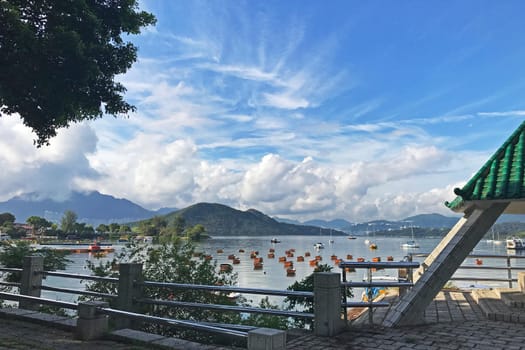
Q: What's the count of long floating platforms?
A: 2